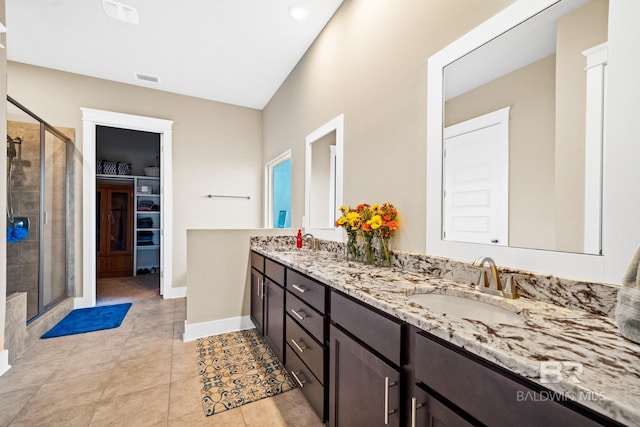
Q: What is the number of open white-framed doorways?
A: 1